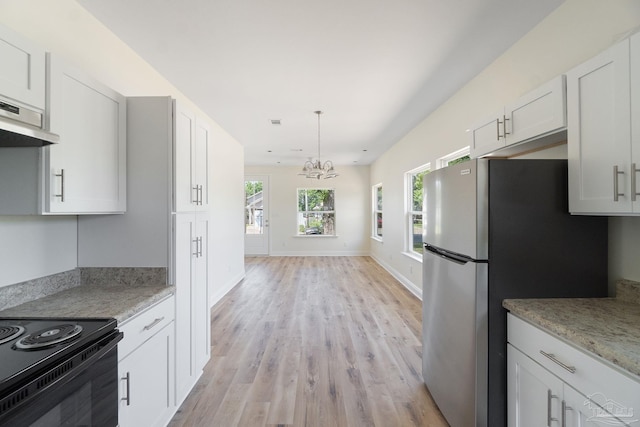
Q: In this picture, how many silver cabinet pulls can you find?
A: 14